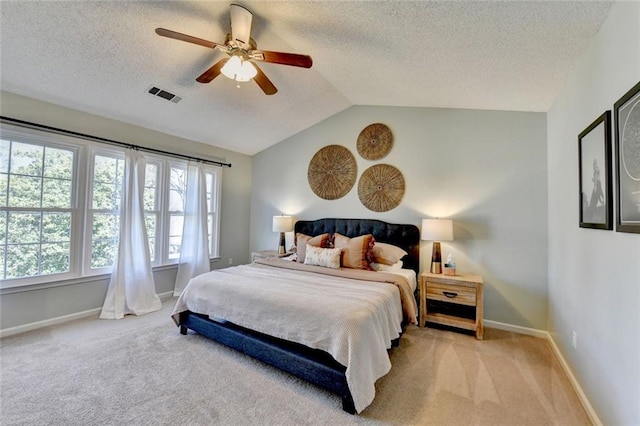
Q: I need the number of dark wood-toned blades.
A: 4